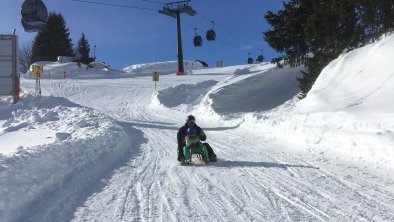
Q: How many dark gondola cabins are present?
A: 5